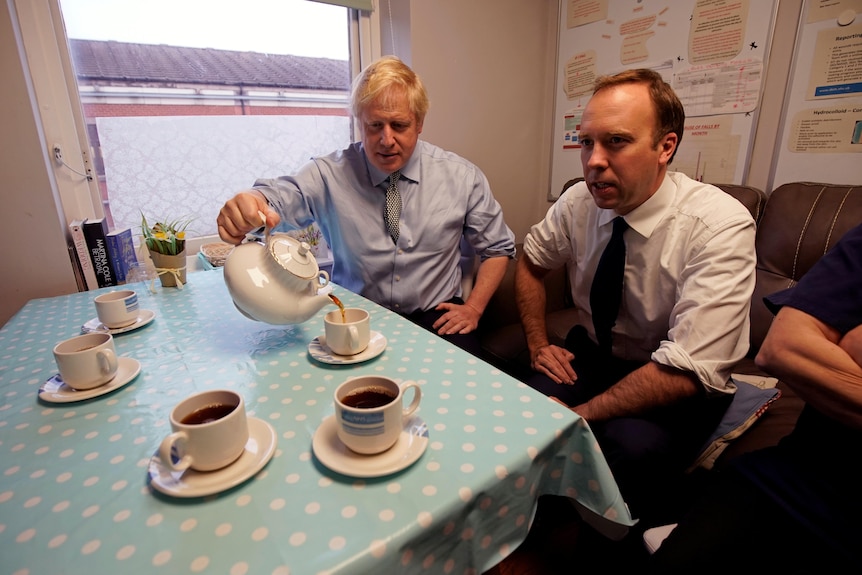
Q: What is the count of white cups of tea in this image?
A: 5